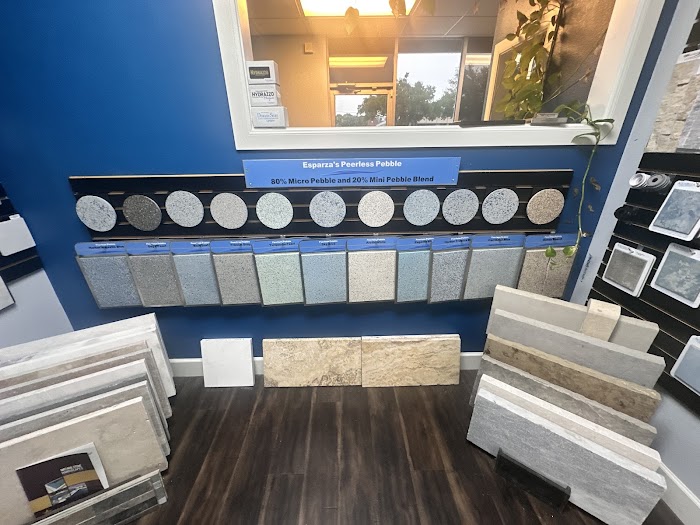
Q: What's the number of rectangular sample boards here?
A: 11